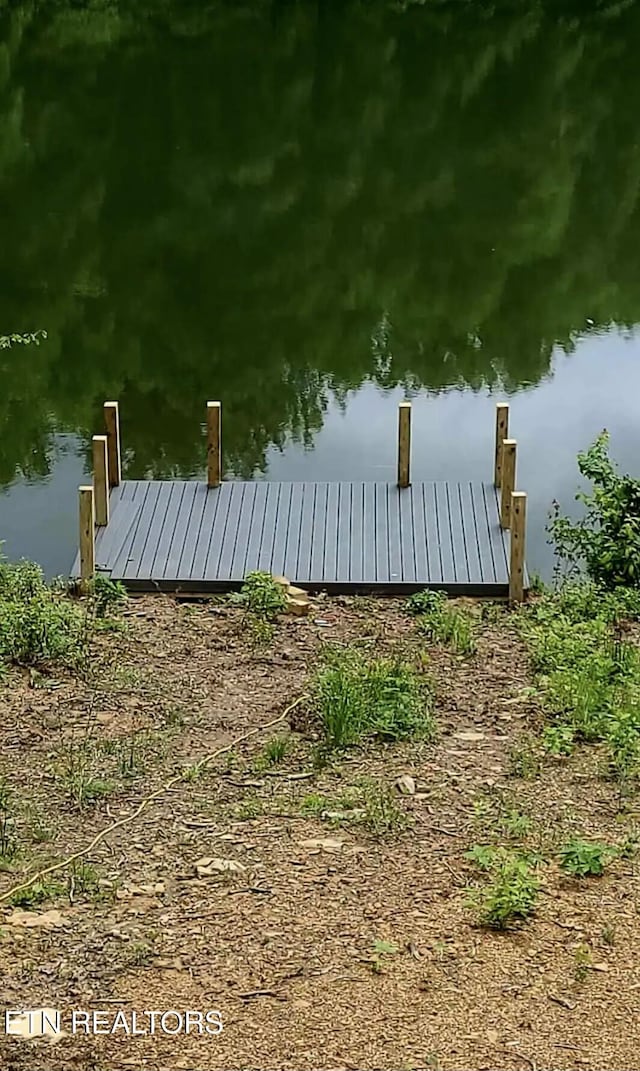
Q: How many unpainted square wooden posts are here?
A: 8